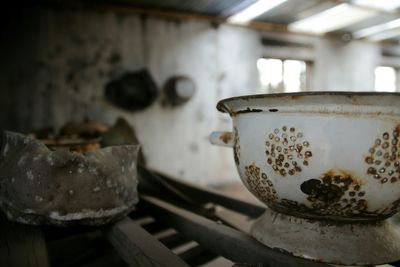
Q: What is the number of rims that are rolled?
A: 1